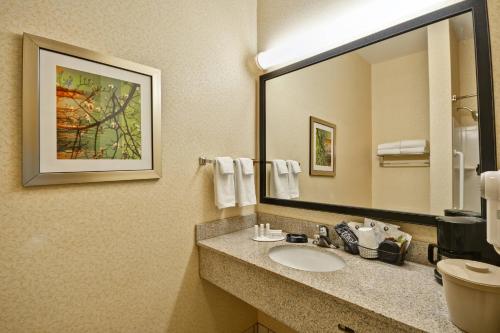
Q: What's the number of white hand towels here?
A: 2